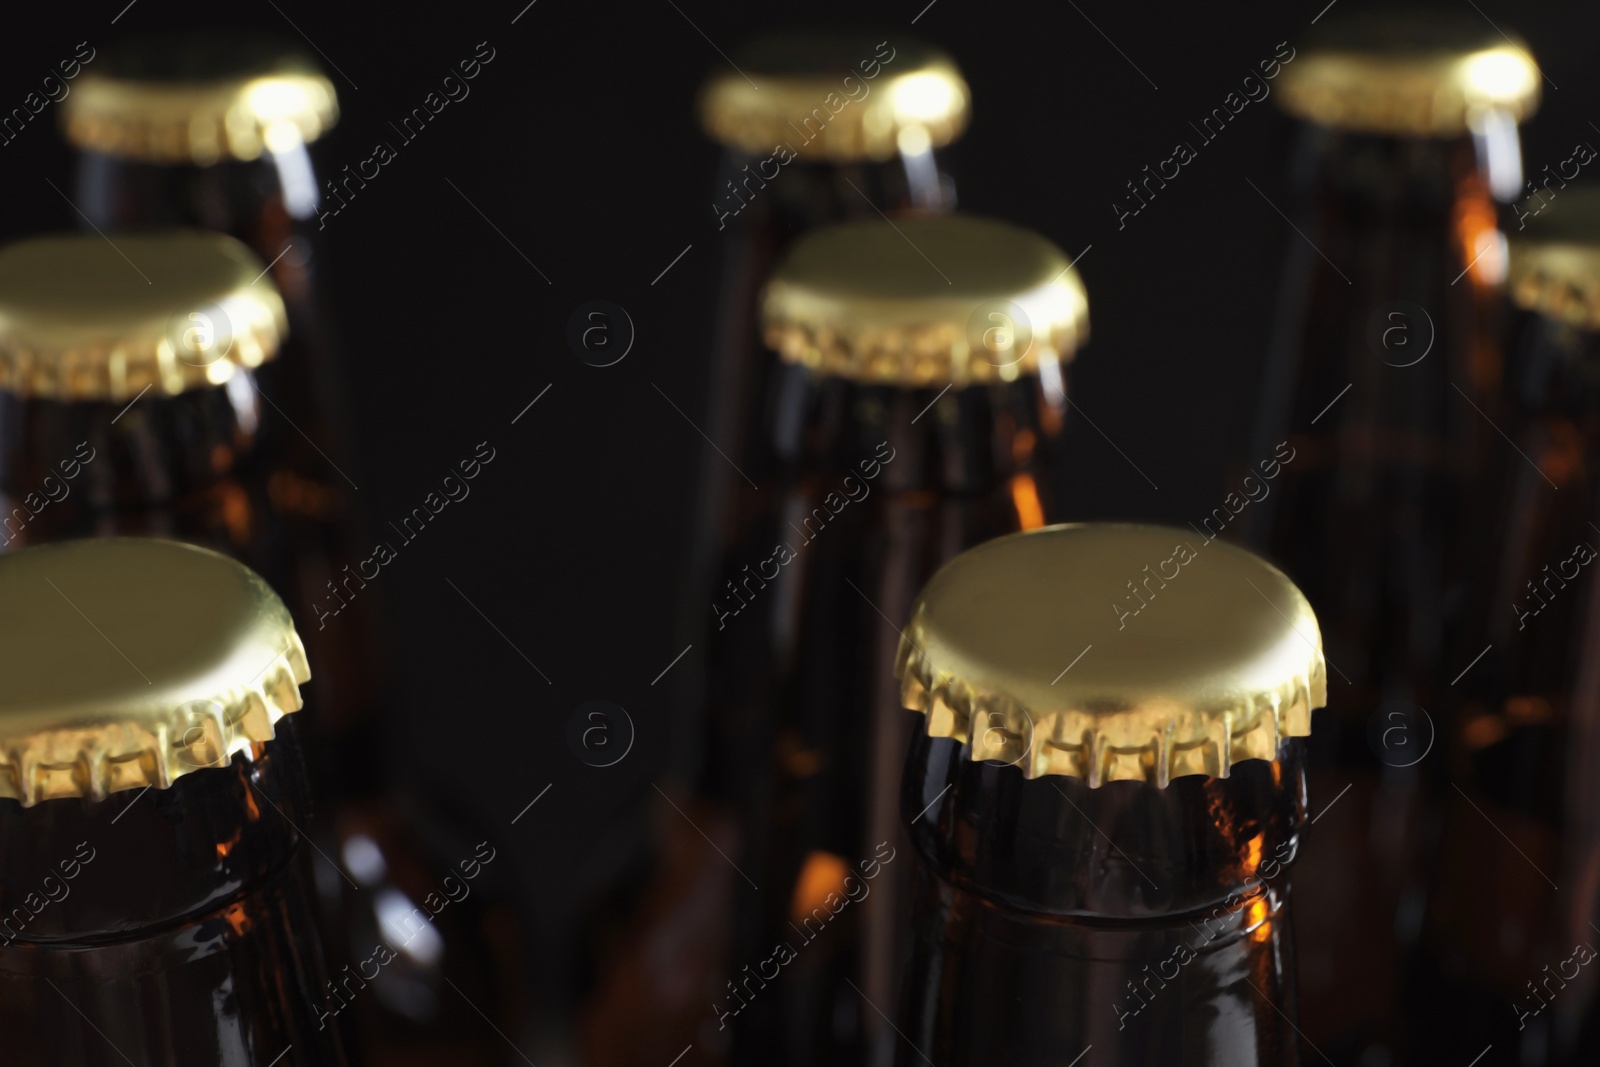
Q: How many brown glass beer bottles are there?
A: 8